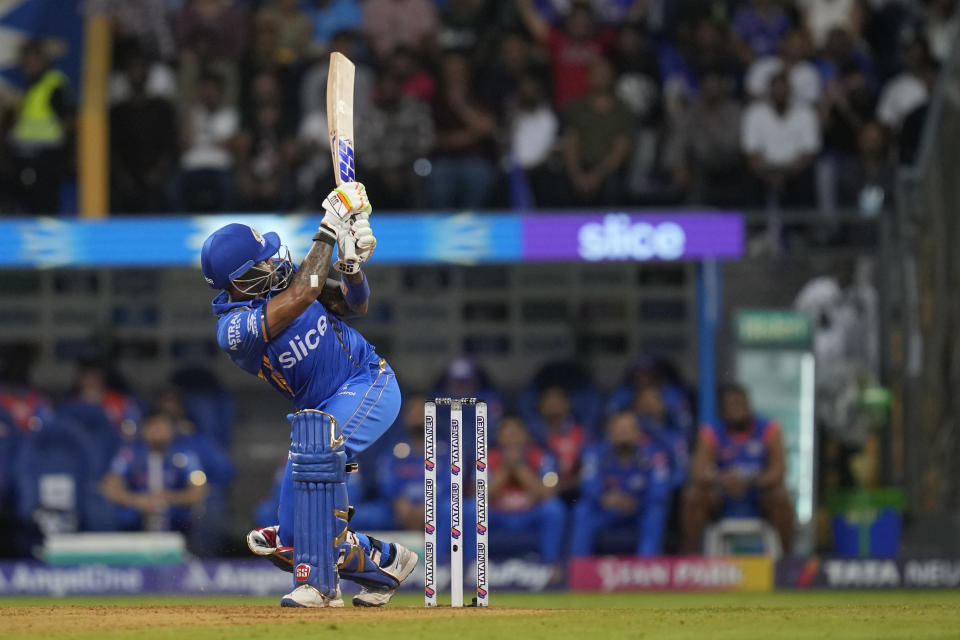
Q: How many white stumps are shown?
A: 3